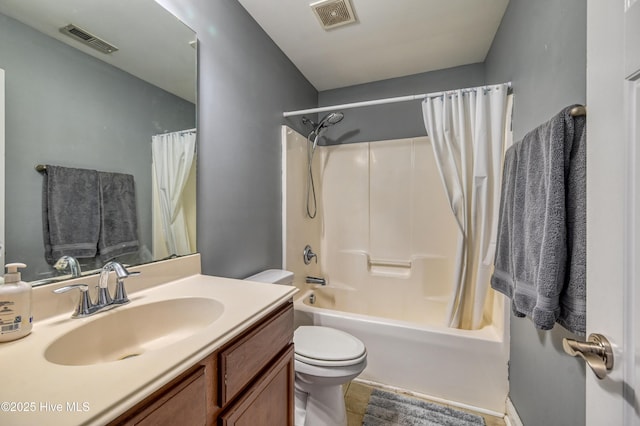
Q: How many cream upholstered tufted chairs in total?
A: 0